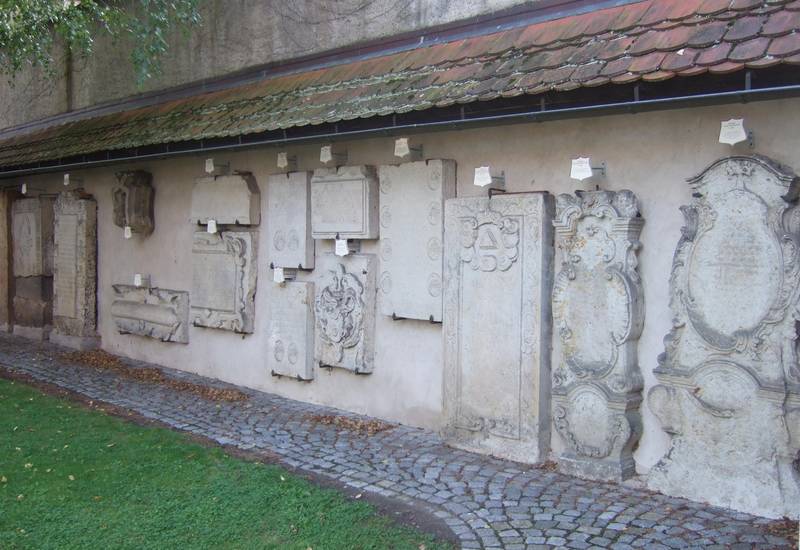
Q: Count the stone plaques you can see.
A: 14